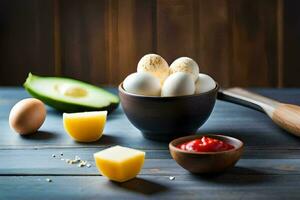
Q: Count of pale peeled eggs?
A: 5